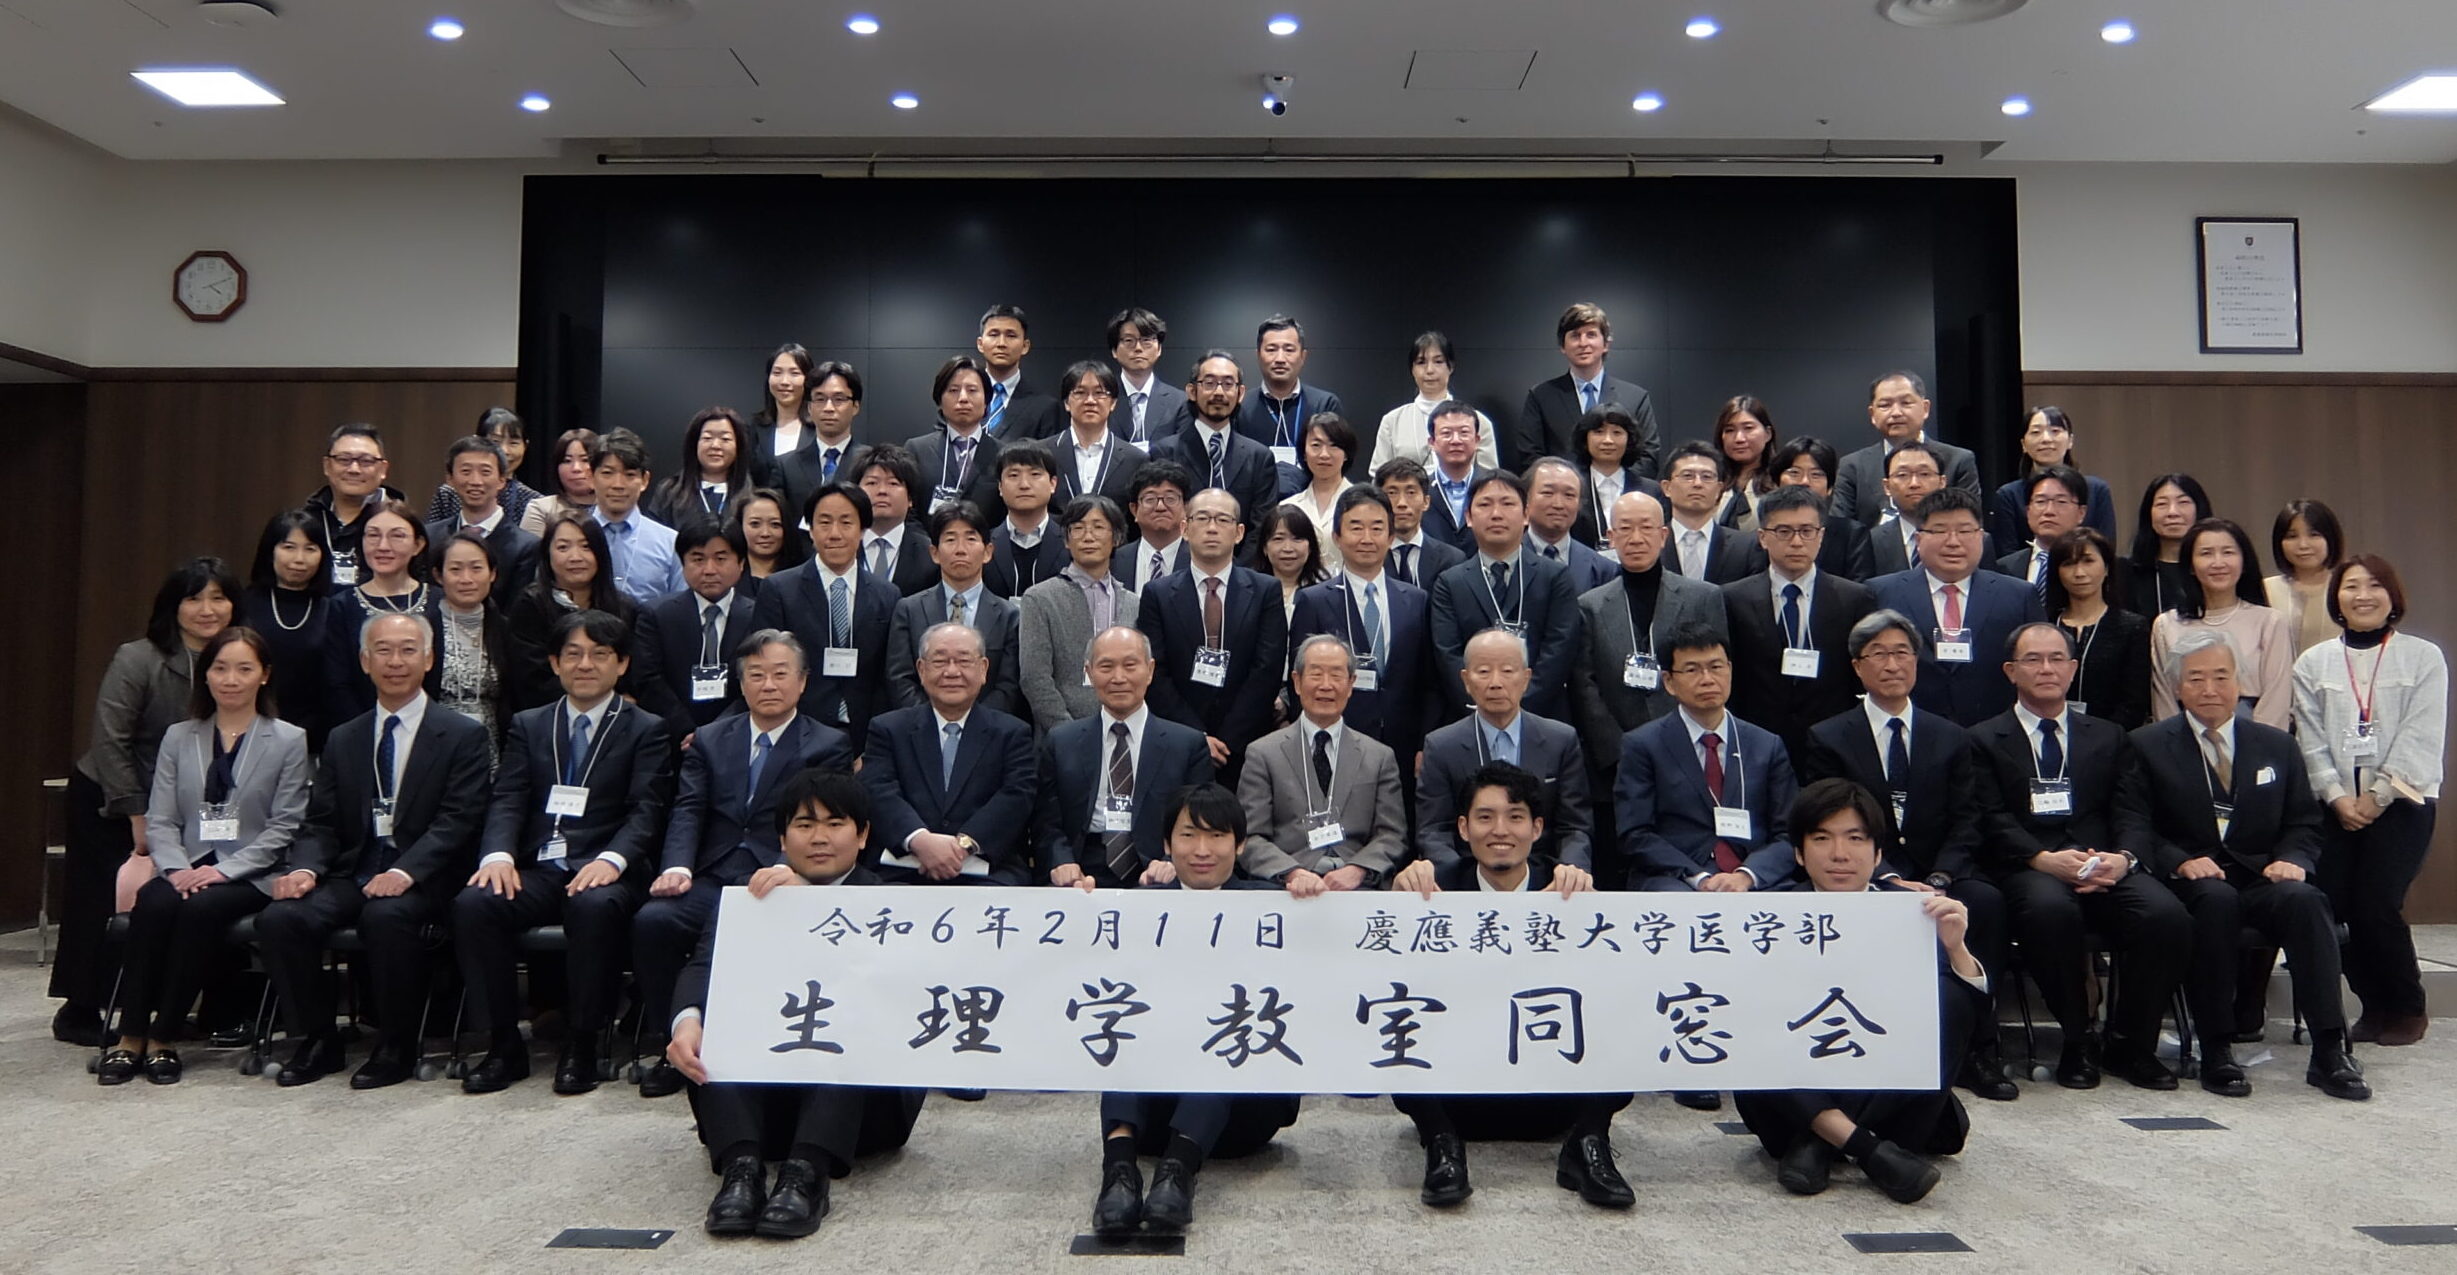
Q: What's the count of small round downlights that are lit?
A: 10